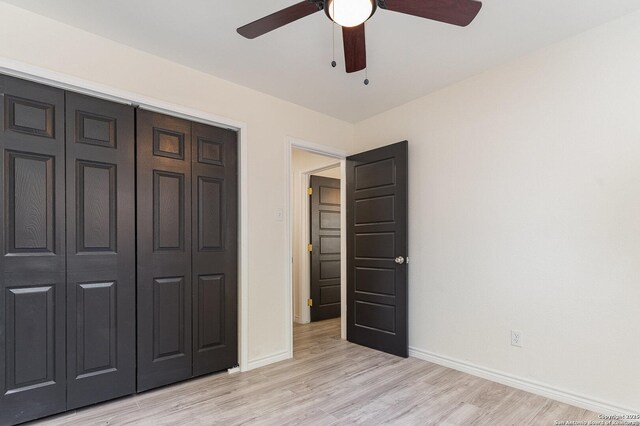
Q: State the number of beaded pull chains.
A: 2